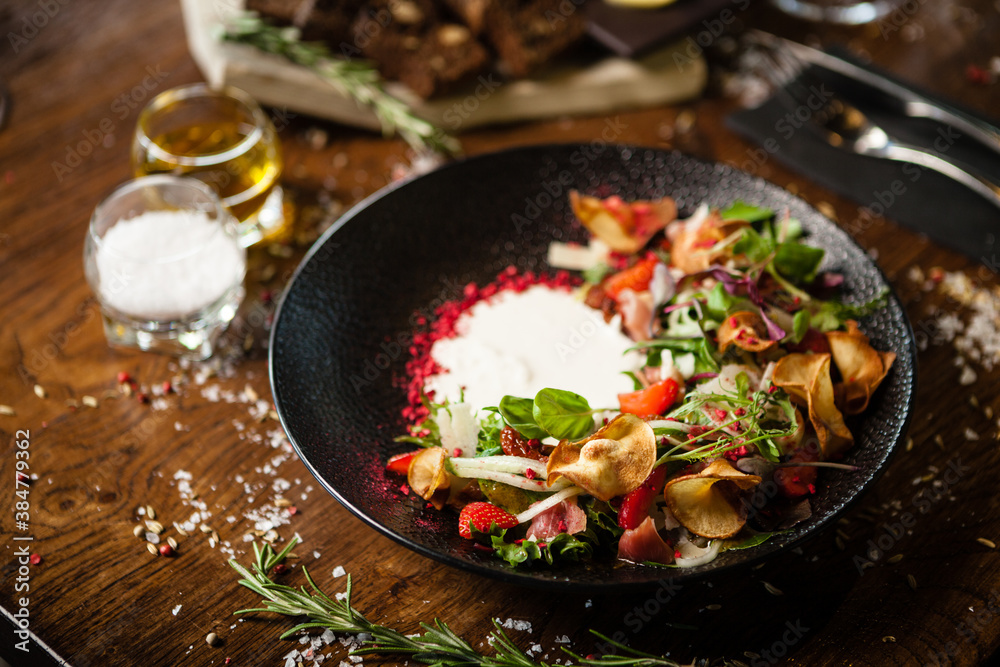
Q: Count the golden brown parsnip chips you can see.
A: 8